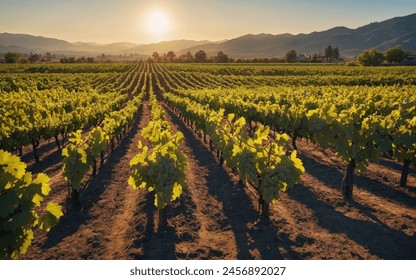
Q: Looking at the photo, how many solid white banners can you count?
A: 1